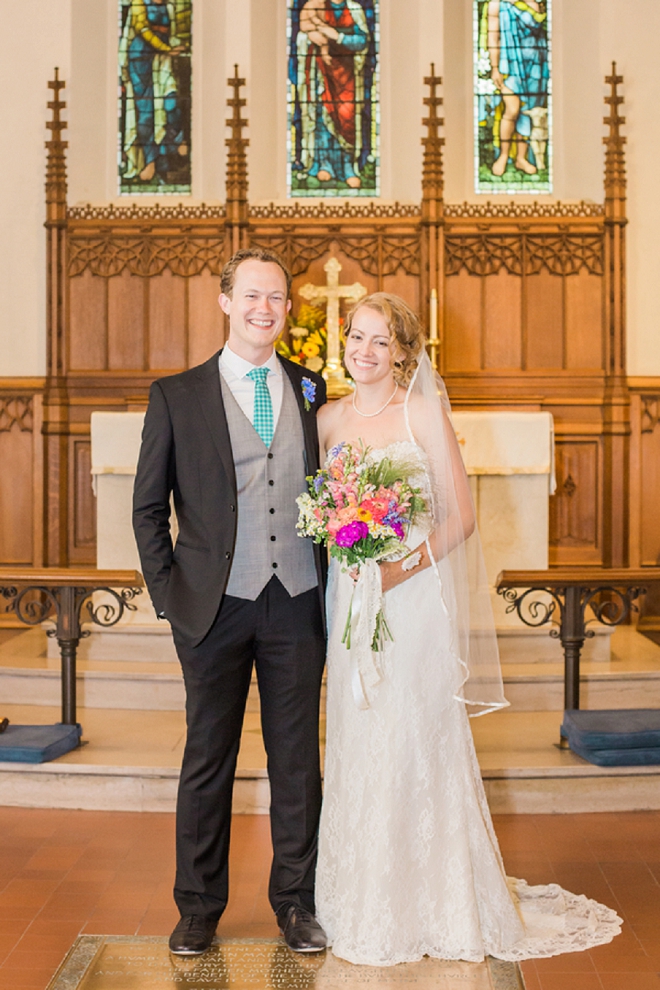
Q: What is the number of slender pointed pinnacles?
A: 4